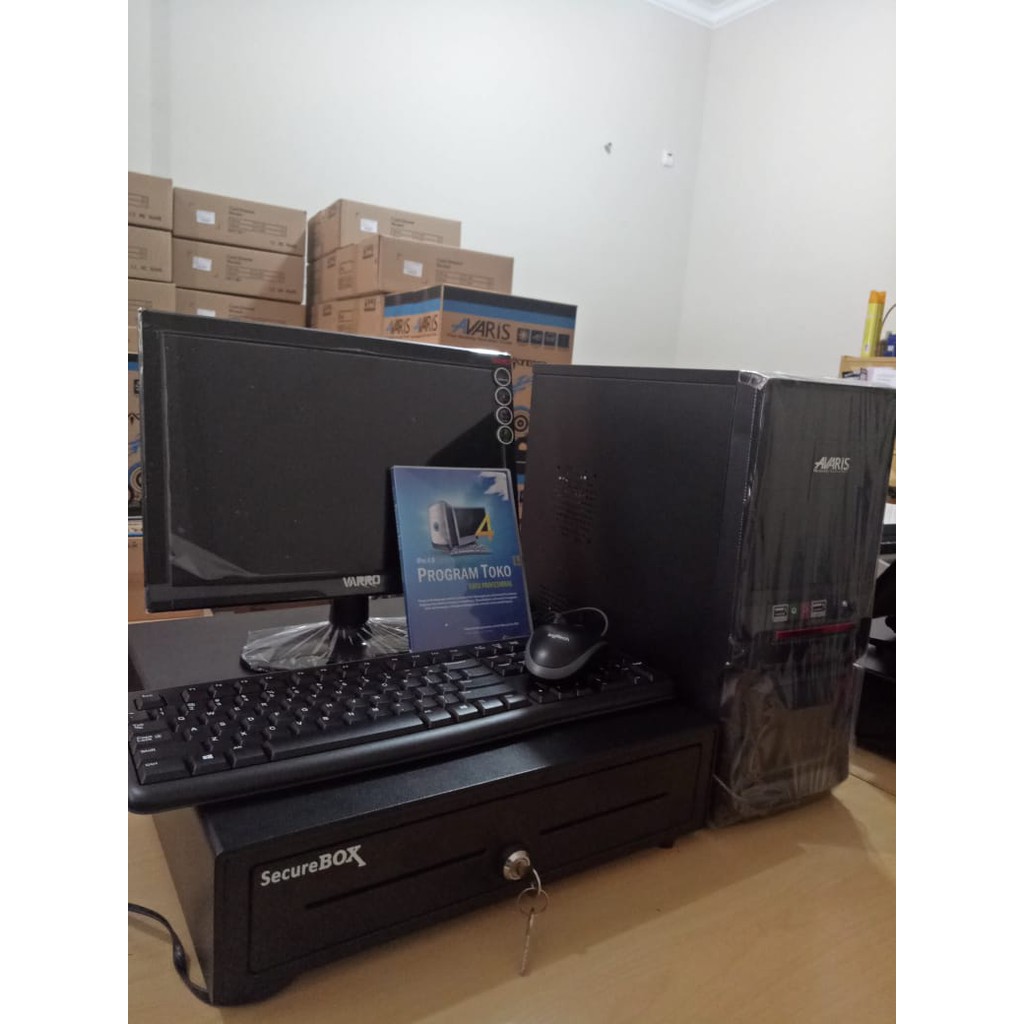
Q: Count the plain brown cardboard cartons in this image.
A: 9